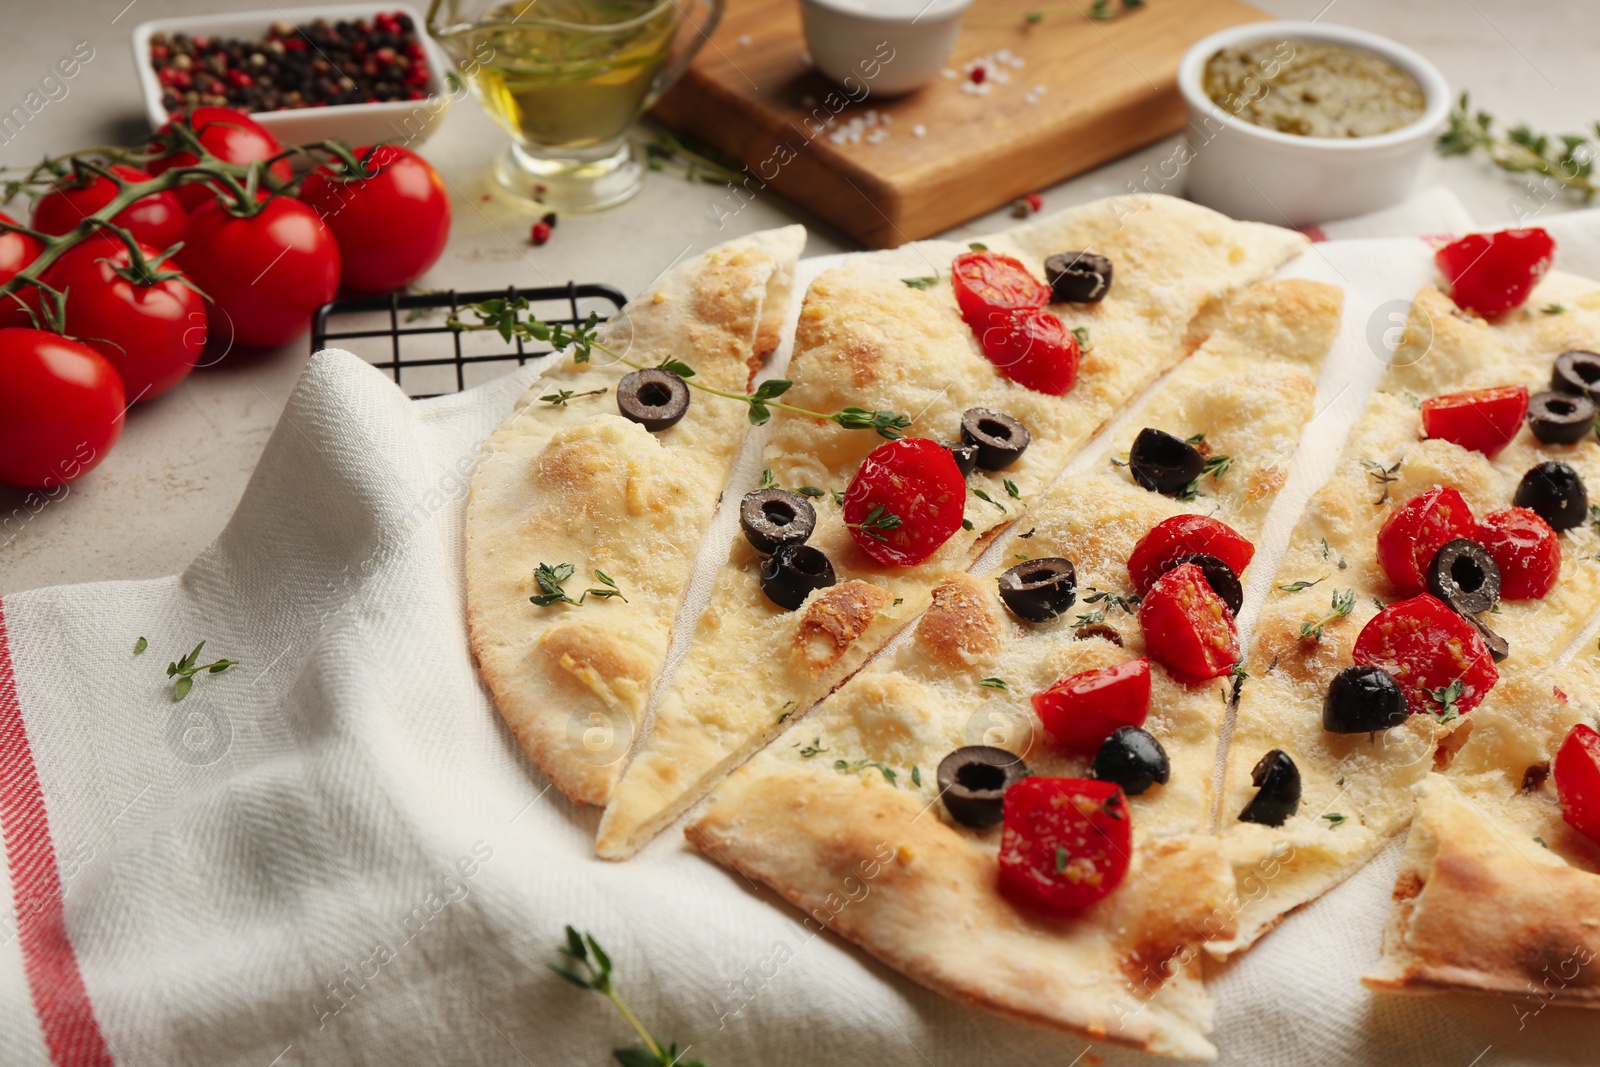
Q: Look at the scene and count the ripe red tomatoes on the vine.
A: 7